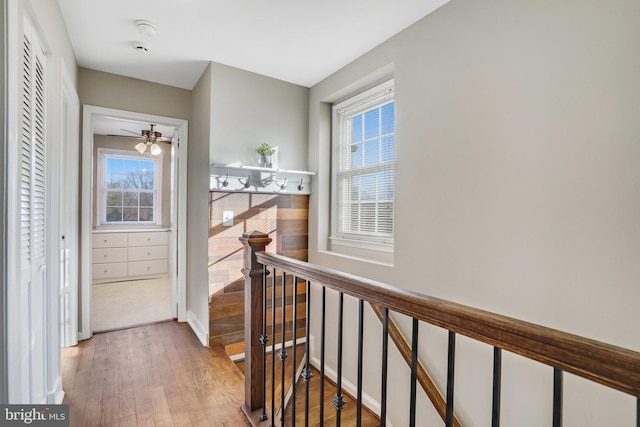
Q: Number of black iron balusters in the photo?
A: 14